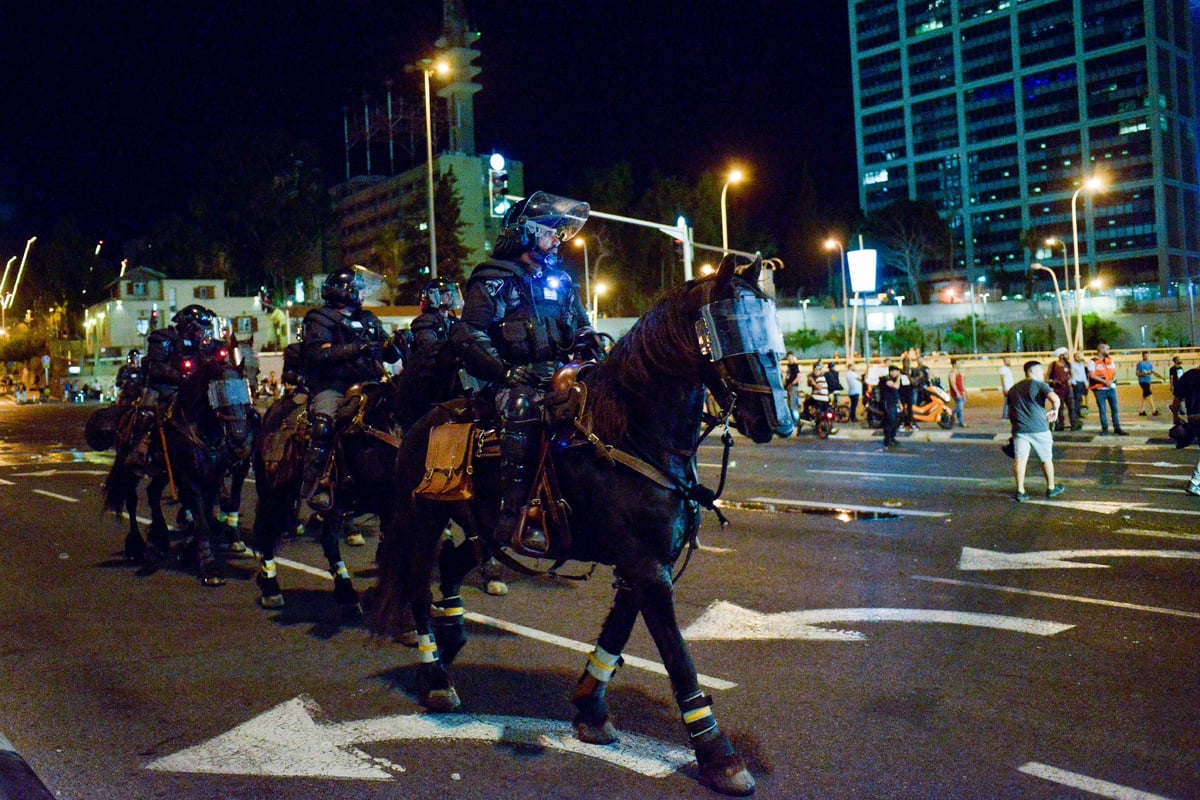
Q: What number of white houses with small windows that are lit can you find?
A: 1